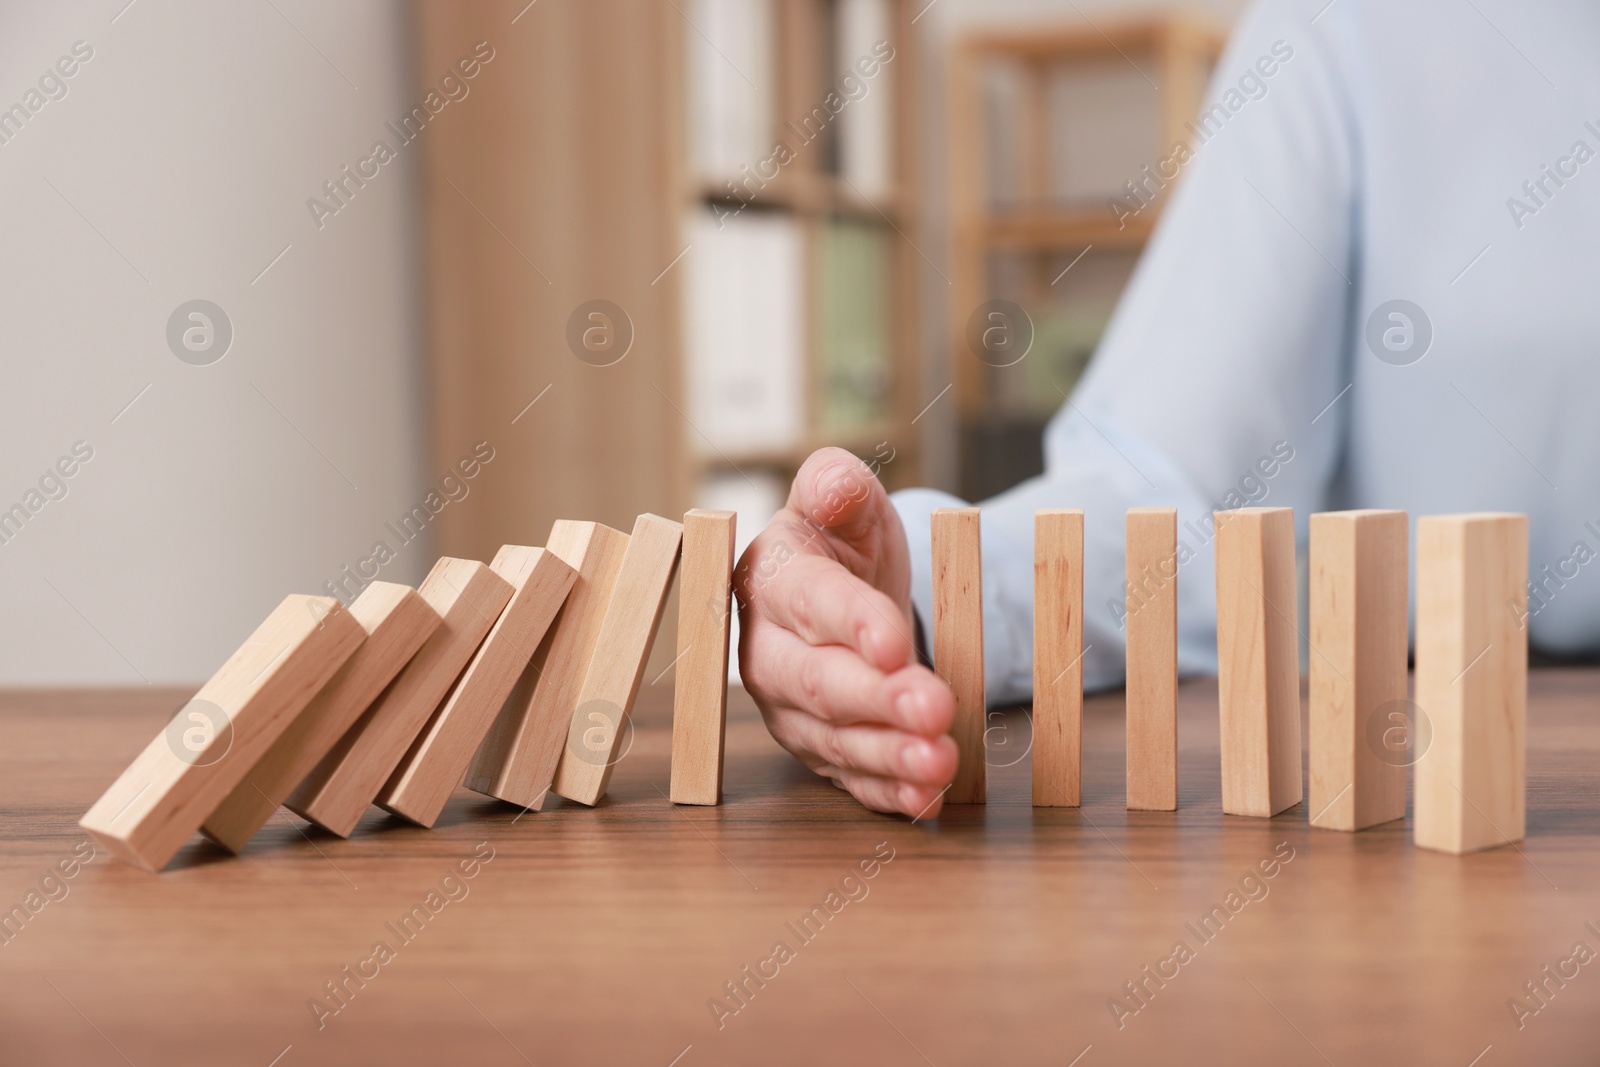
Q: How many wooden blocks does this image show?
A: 13